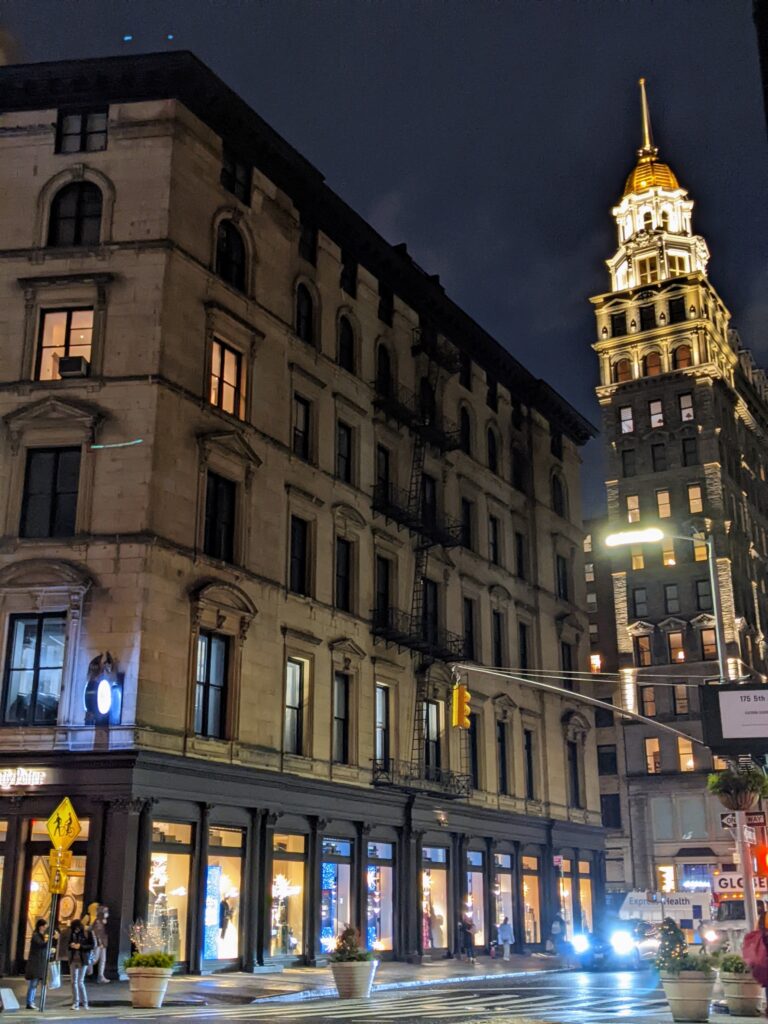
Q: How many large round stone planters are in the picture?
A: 4